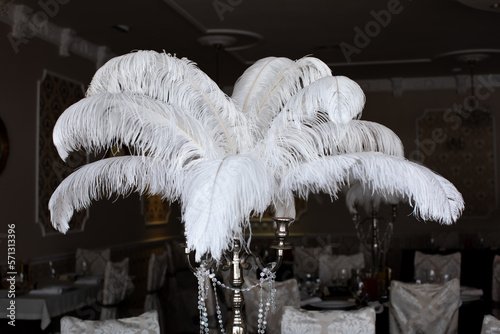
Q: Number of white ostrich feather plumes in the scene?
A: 9